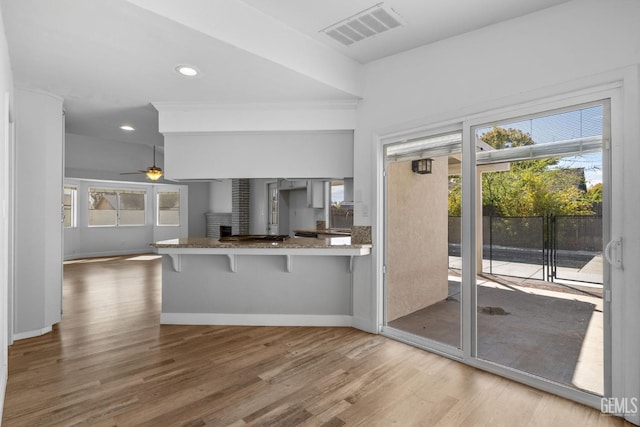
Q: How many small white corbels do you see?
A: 4